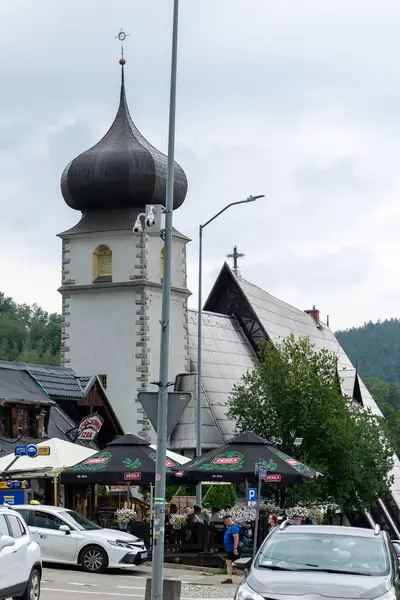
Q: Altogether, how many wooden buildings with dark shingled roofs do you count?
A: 1